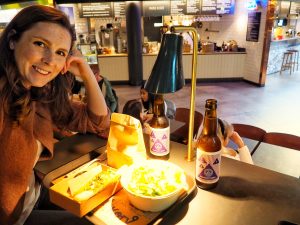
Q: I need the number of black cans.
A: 0